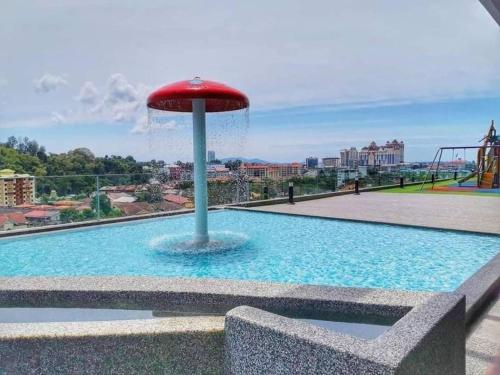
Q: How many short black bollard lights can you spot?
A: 5